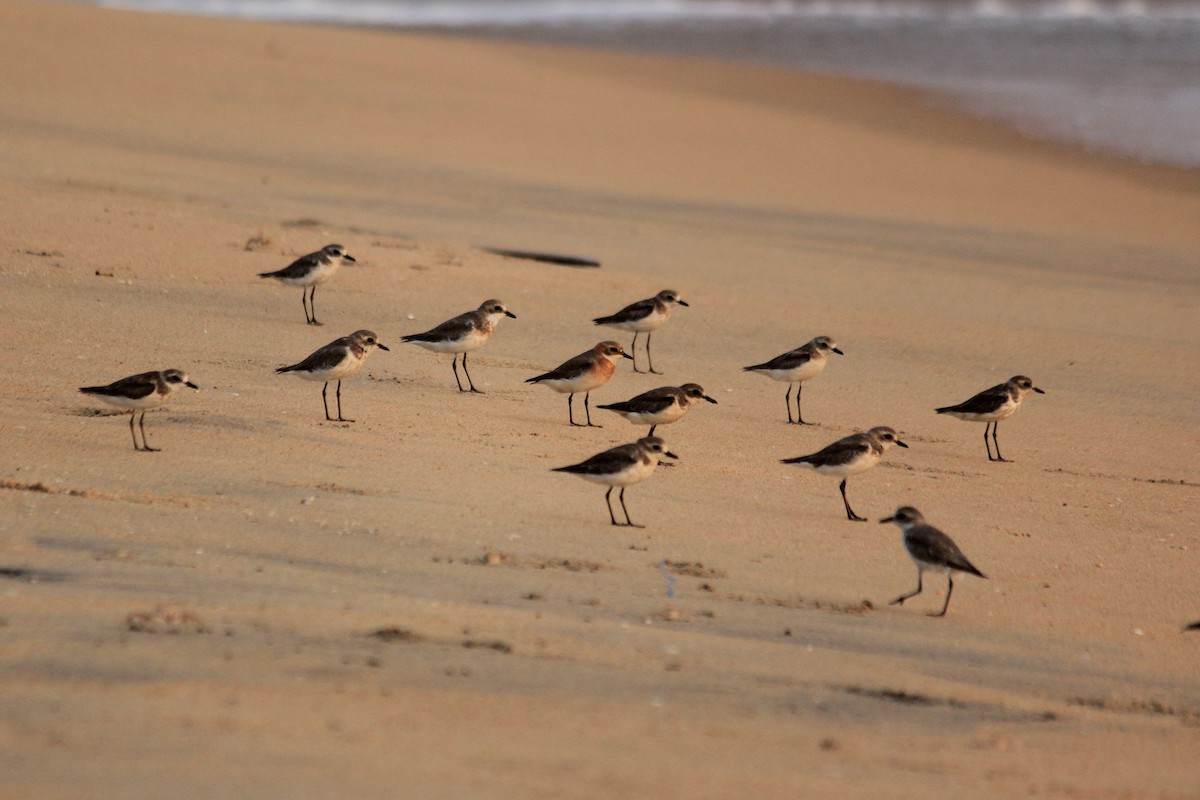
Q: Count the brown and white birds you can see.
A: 12